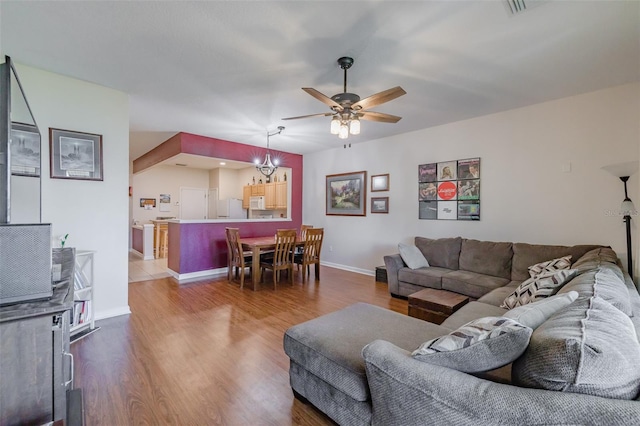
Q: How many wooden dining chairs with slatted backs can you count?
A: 4